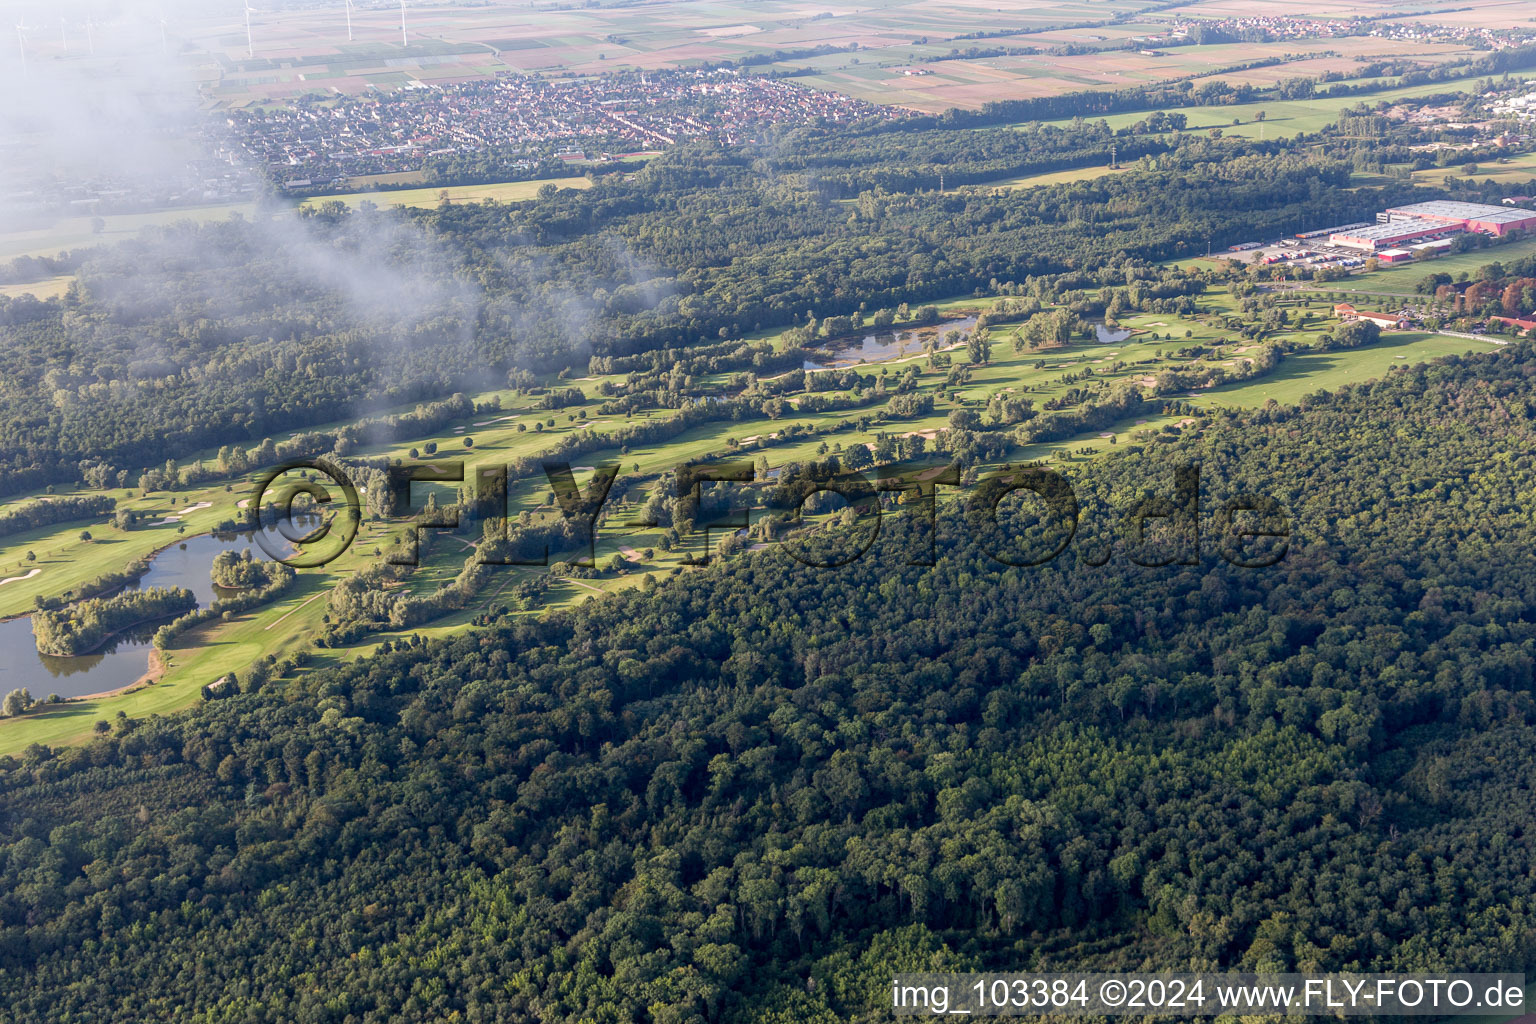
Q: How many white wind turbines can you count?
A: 7